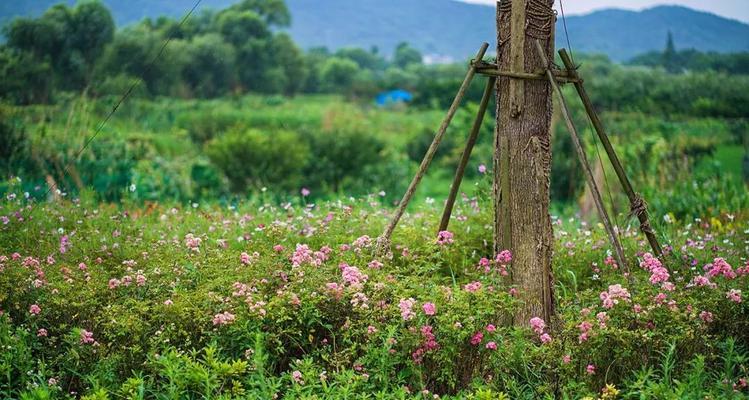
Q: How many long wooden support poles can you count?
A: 4